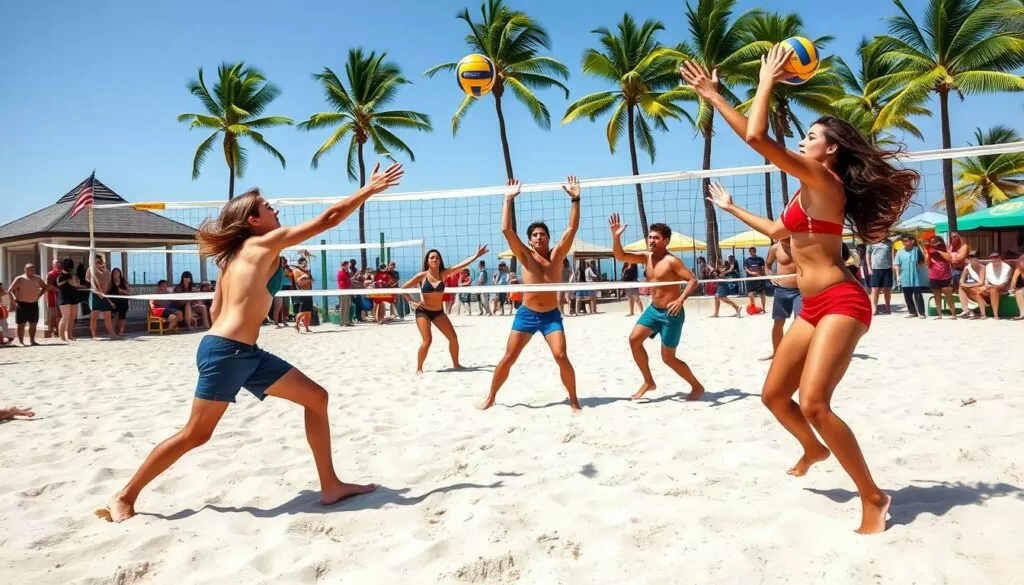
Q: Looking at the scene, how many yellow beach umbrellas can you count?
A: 3